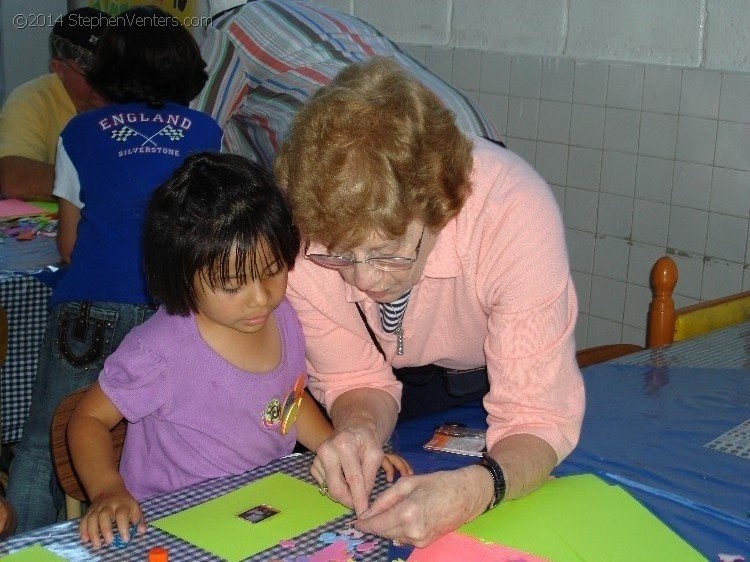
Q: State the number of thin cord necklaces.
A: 1